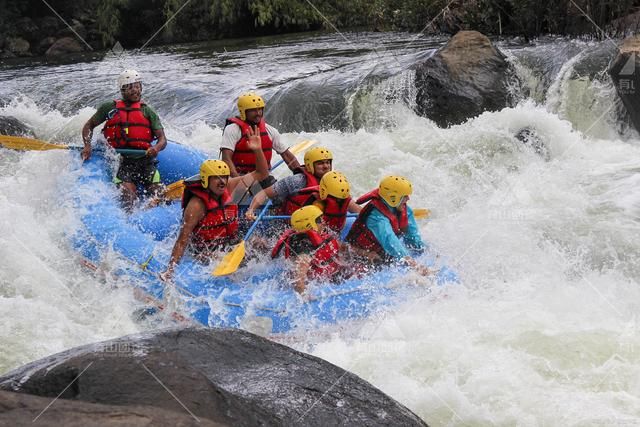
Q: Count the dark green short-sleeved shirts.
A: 1